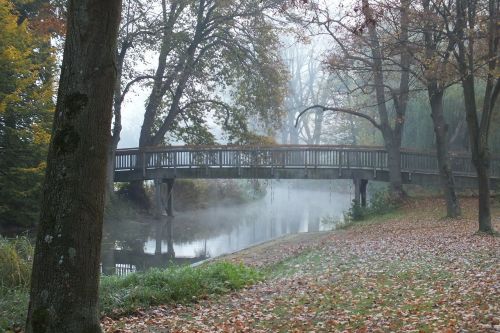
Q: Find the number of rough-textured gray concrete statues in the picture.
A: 0